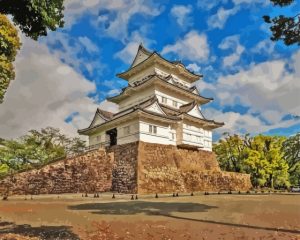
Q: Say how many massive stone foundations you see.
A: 1